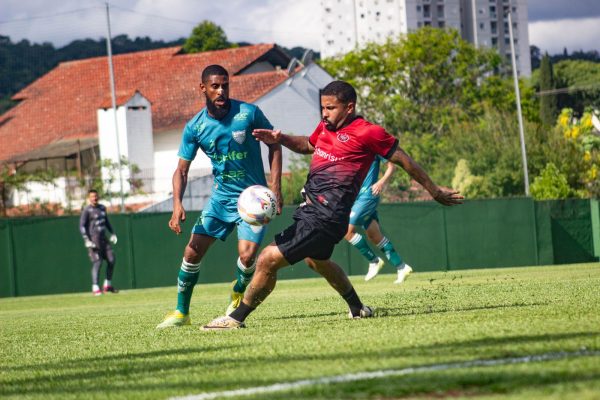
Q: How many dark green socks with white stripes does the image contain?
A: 4